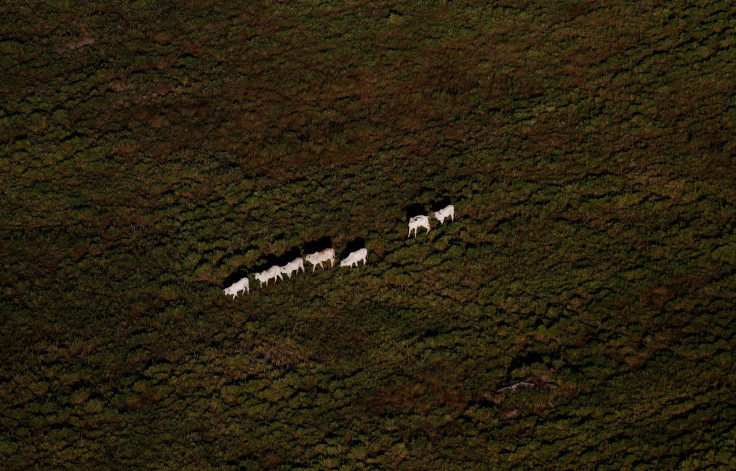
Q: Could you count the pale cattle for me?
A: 7